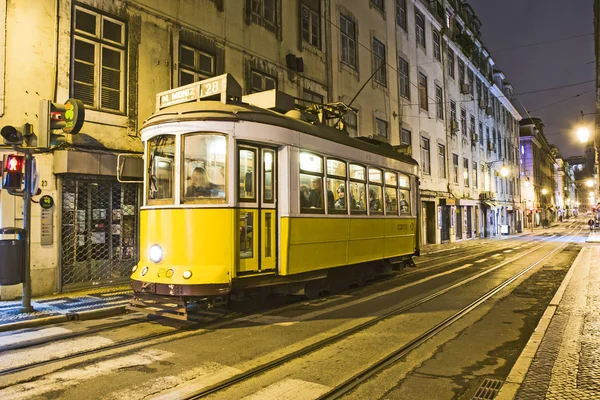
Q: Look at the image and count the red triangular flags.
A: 0